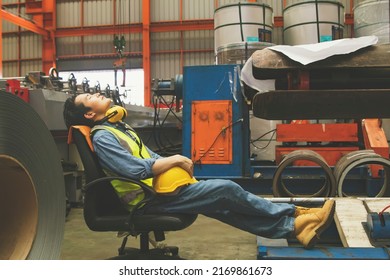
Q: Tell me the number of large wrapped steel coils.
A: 3